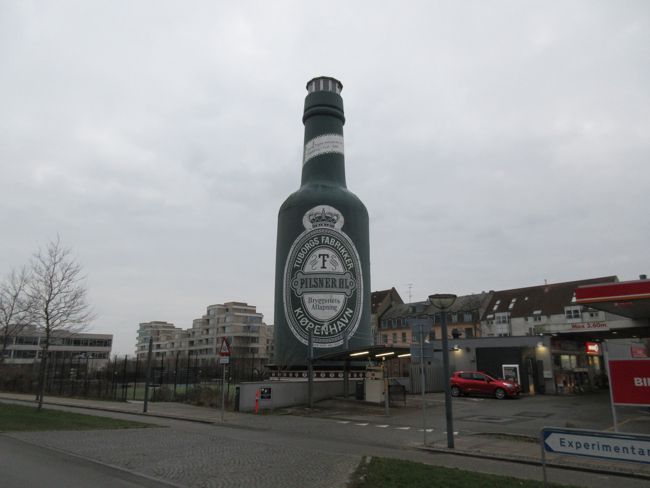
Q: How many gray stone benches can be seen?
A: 0